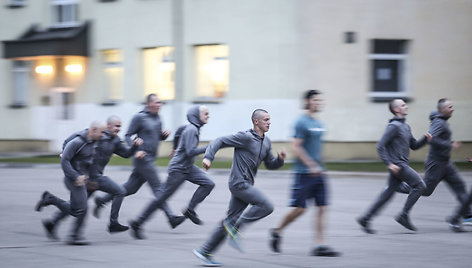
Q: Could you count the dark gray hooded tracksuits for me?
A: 7